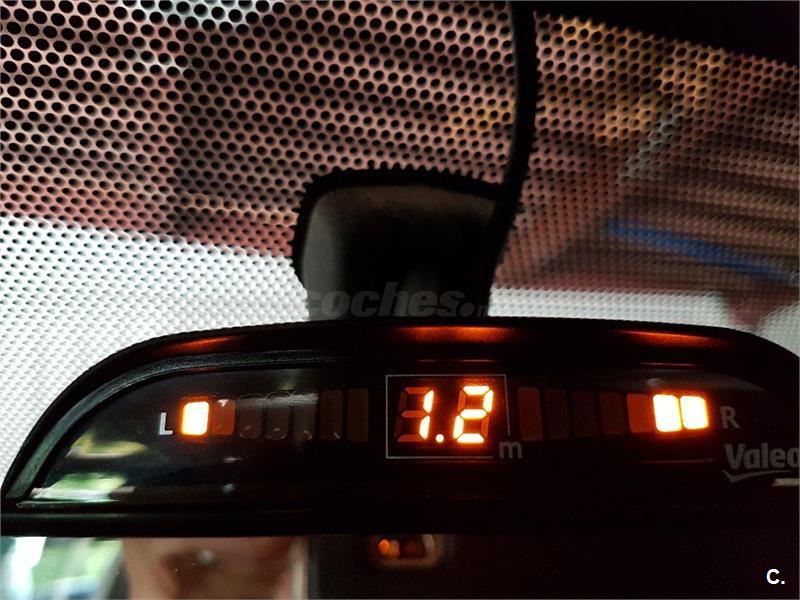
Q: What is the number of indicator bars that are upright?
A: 14